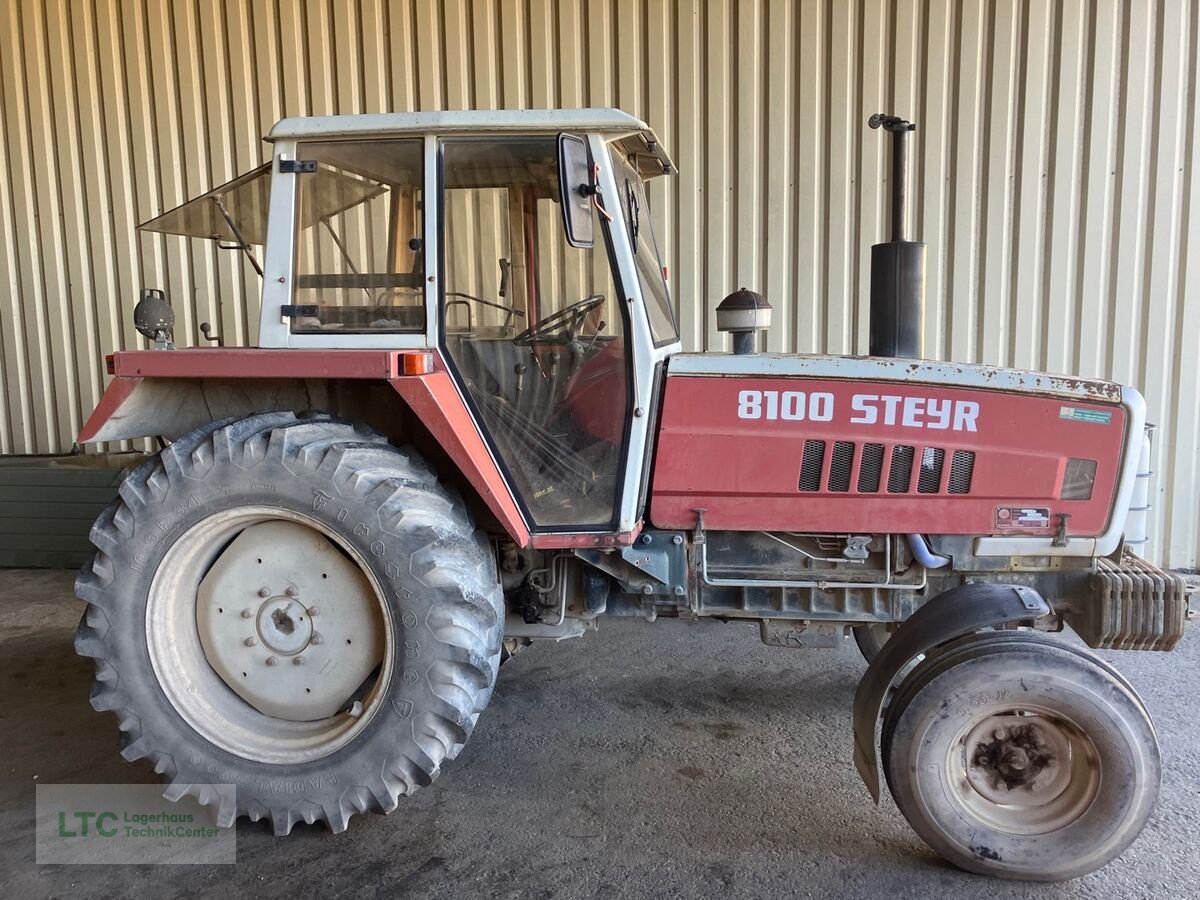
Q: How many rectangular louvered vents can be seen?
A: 6